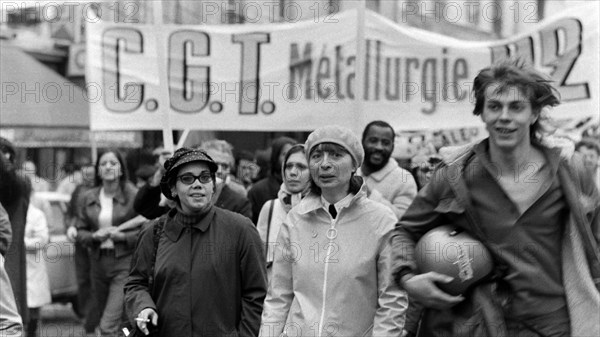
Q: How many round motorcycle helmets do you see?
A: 1